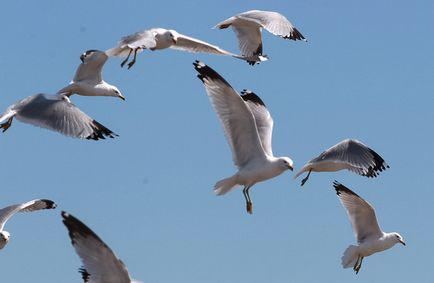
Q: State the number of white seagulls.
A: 9